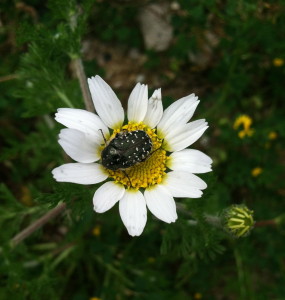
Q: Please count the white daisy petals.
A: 13